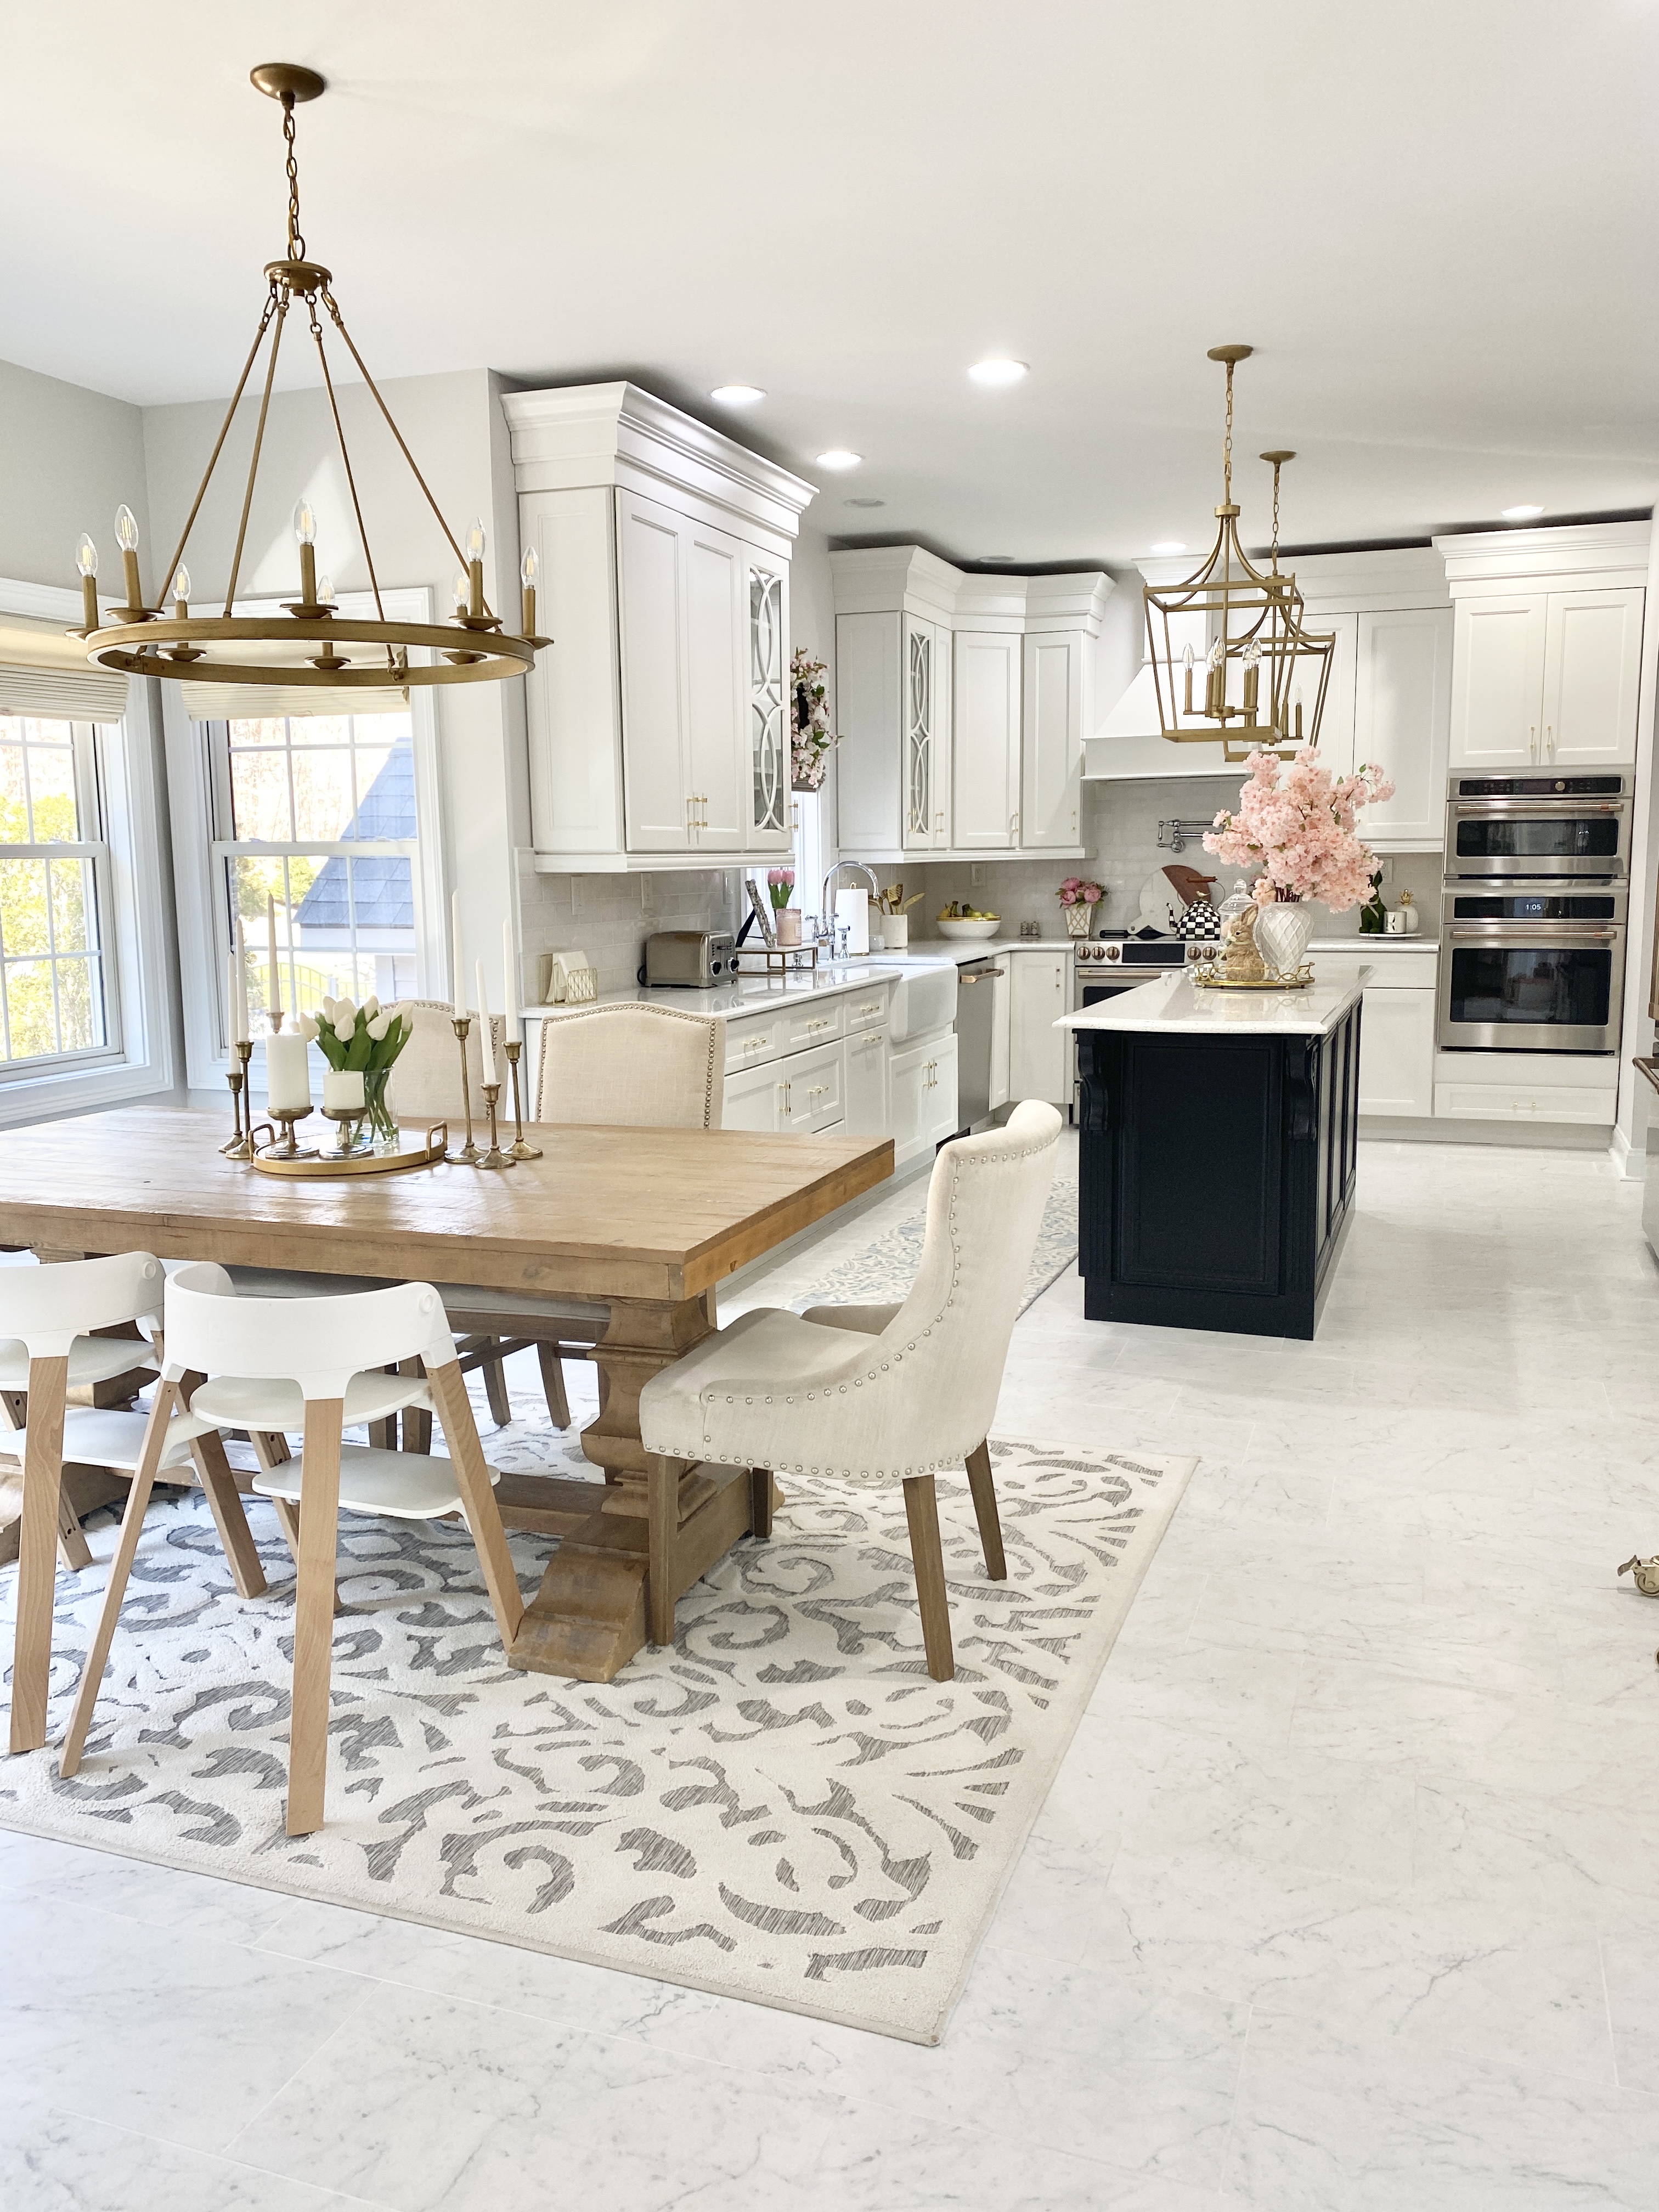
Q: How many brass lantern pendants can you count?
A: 2